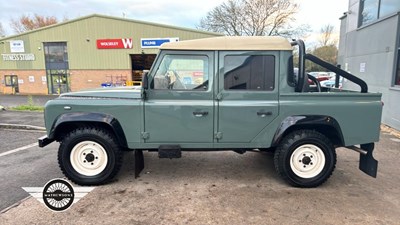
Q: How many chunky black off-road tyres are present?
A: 2